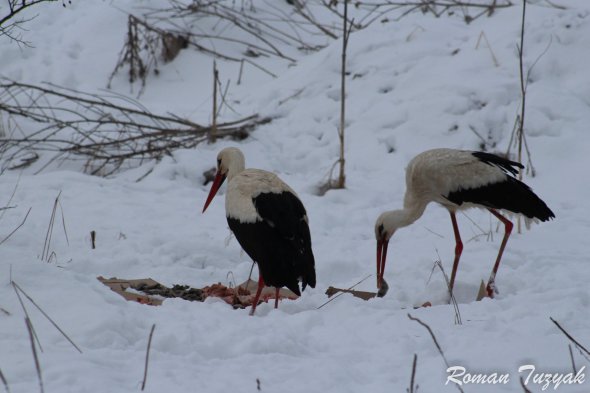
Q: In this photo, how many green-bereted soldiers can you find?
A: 0